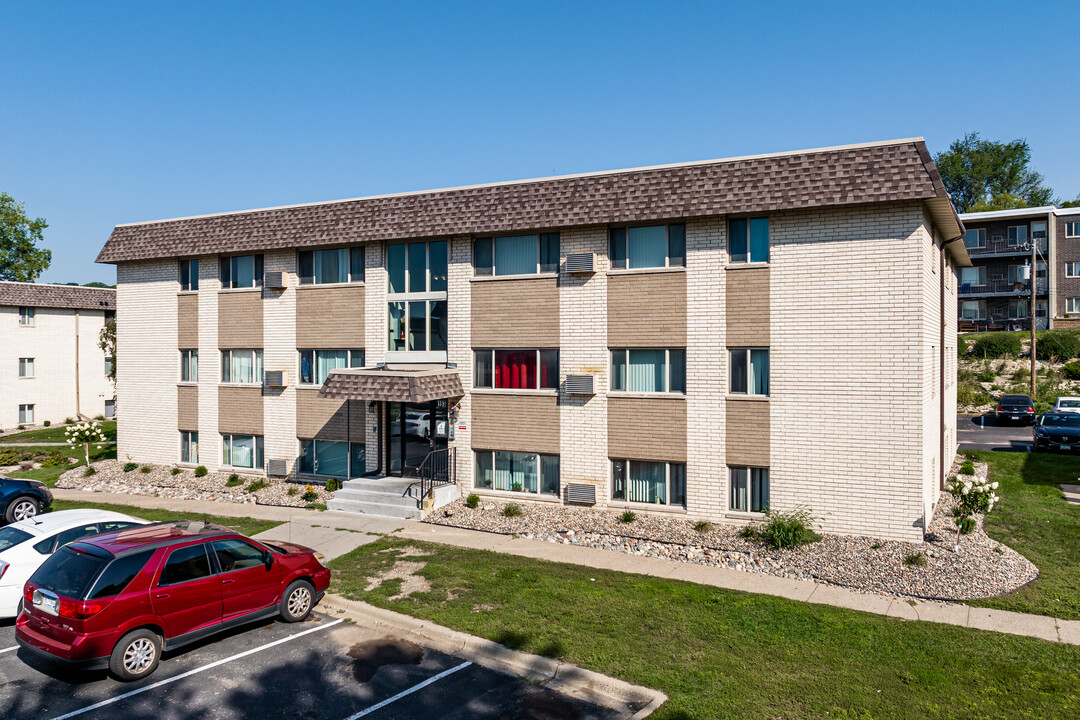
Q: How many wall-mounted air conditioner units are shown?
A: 6